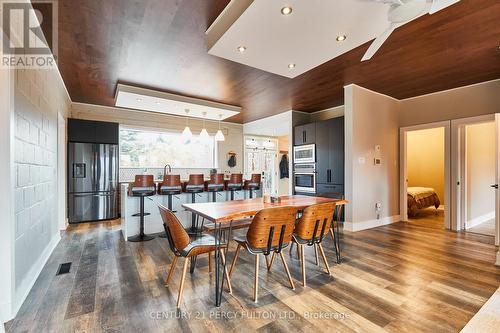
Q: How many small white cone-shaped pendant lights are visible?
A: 3